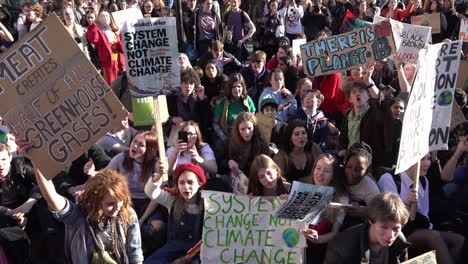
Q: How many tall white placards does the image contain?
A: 2